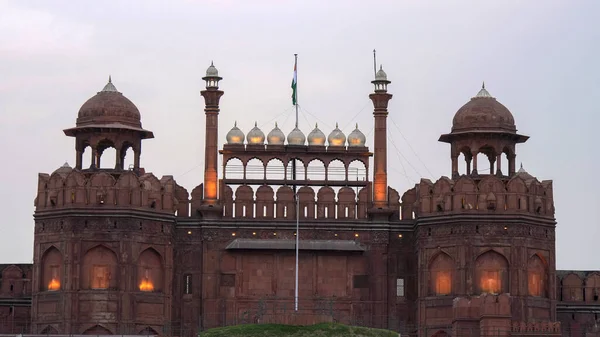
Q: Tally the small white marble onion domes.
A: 7